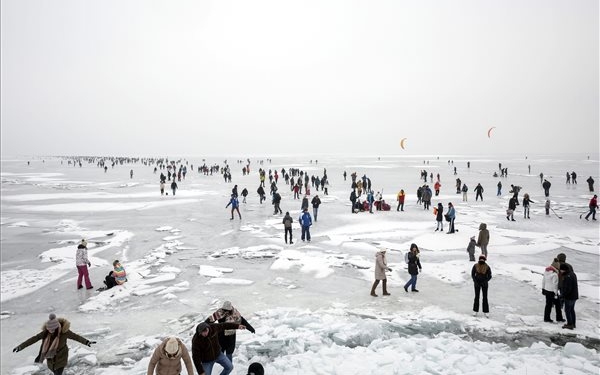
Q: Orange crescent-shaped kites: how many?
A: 2